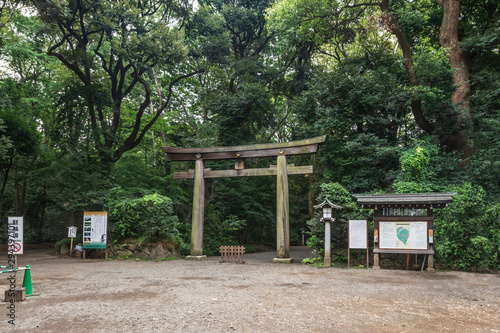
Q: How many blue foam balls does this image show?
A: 0